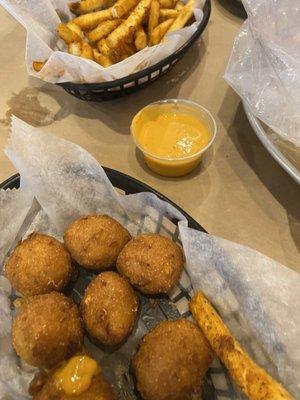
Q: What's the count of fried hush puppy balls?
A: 7